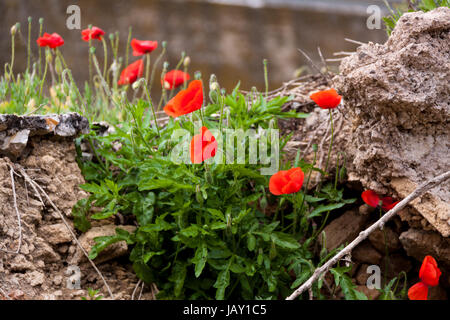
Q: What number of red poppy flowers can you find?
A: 12